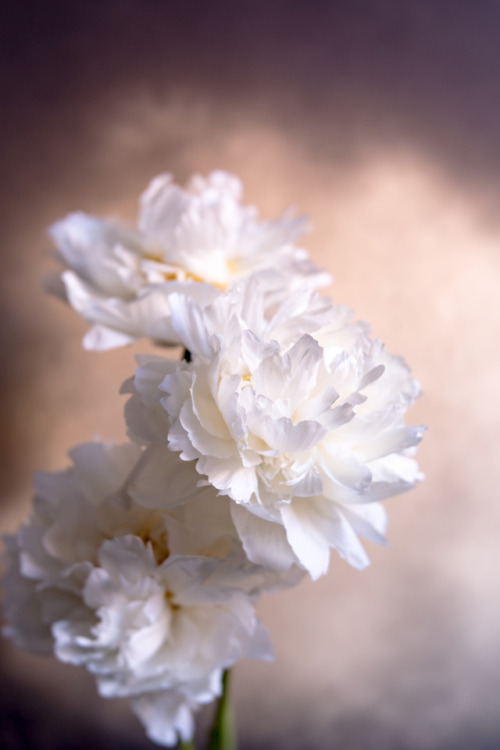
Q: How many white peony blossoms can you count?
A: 3